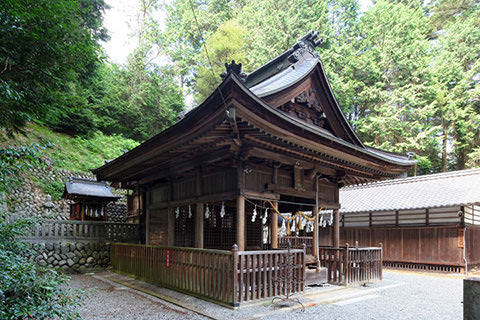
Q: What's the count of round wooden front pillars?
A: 4